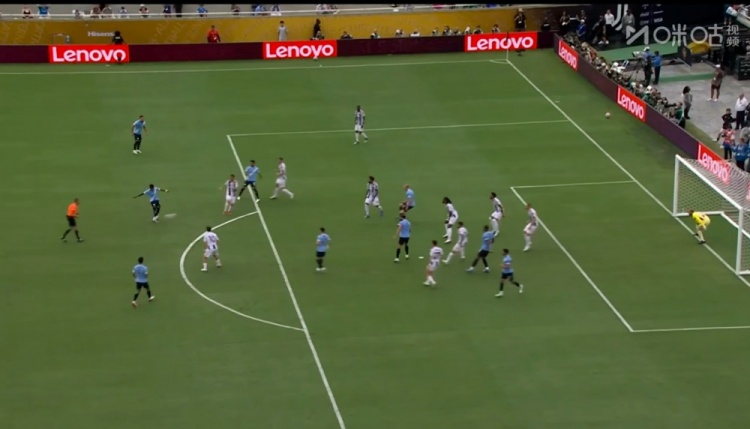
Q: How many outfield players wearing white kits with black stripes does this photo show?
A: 10